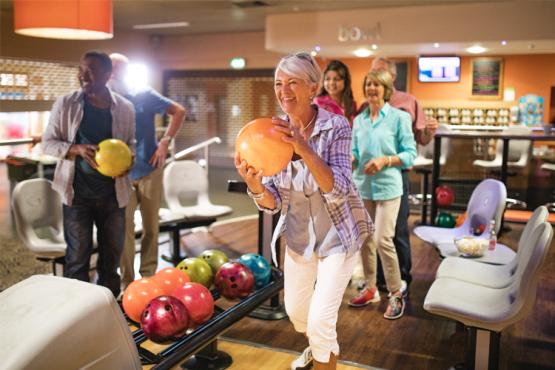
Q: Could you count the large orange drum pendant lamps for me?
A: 1